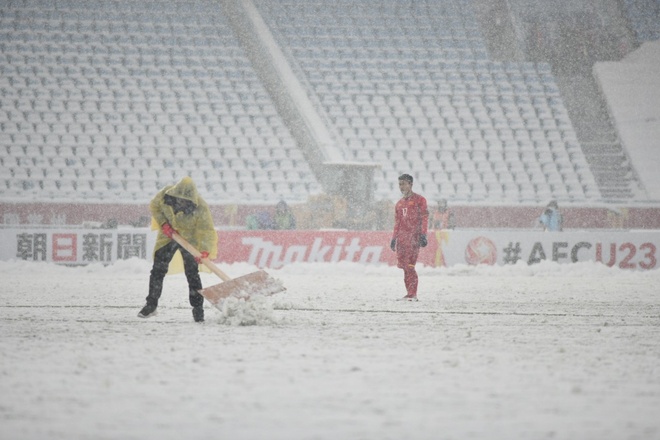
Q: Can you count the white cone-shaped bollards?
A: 0